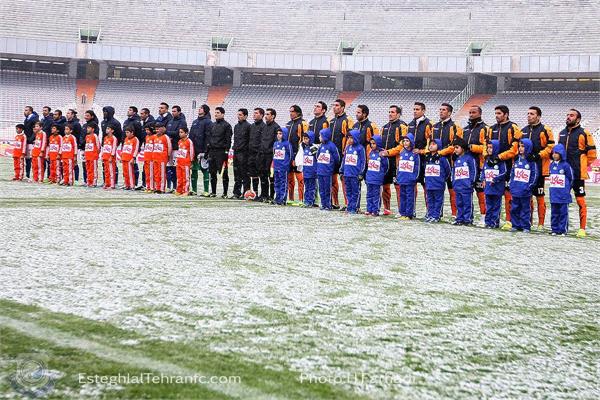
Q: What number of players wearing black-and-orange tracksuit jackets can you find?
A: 11